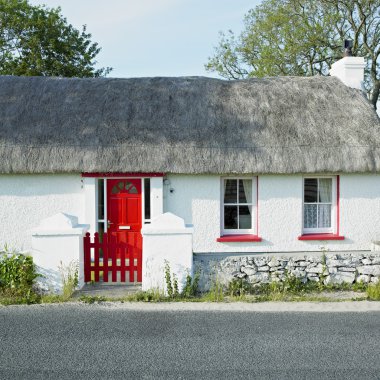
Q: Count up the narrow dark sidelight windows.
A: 2